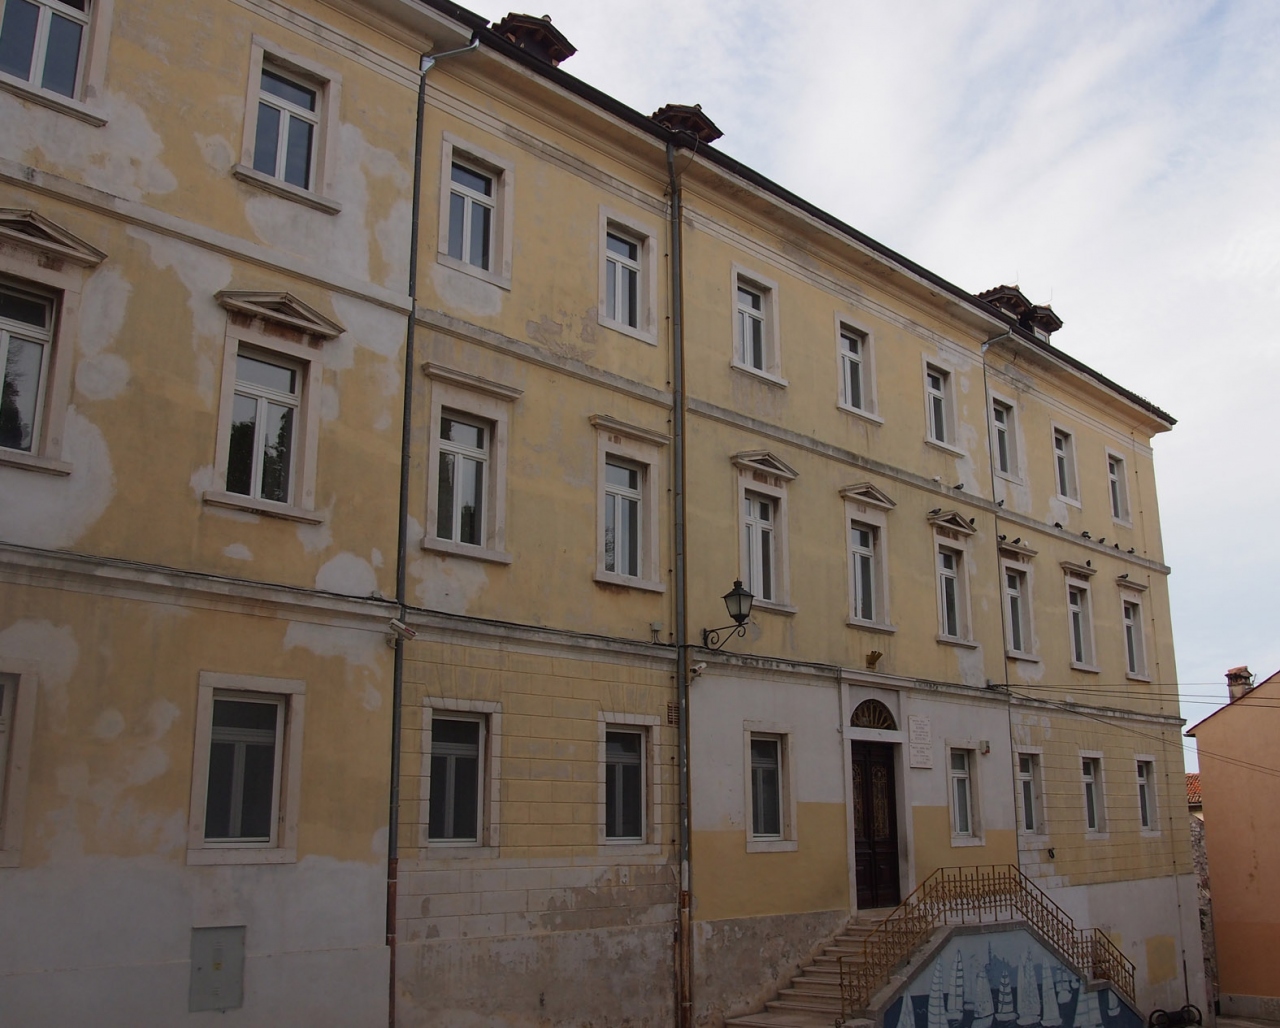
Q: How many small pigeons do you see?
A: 15